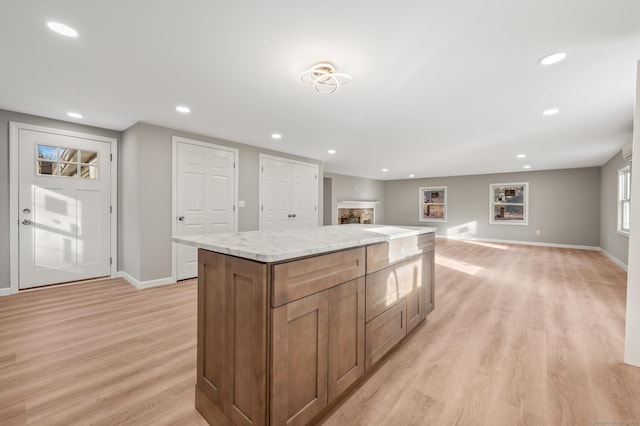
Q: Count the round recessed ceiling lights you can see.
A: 11